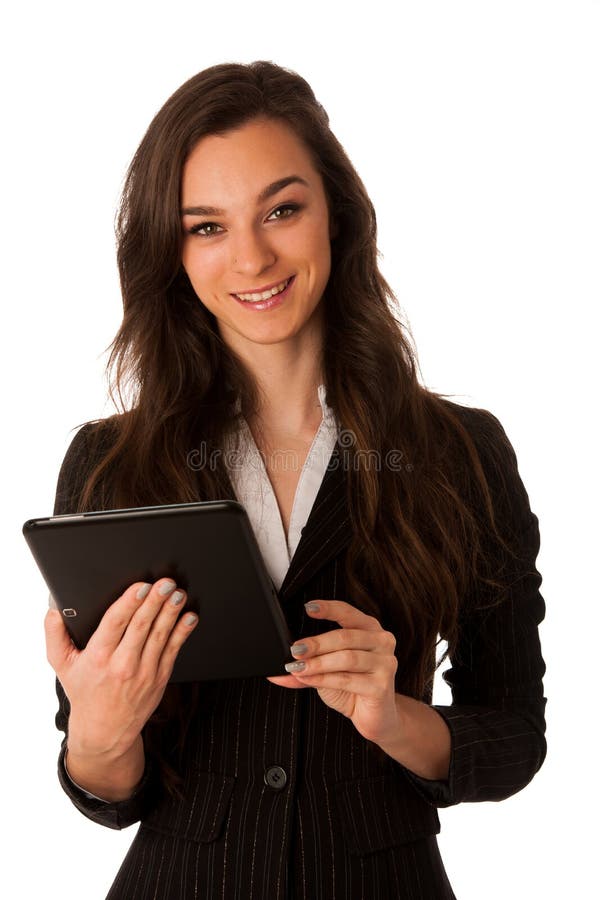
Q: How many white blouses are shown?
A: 1